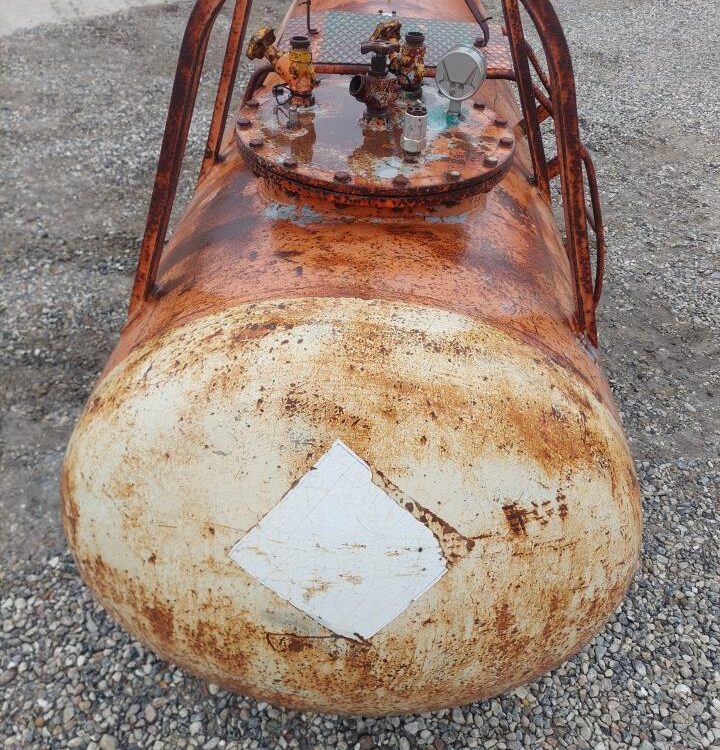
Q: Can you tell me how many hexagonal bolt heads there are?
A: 11